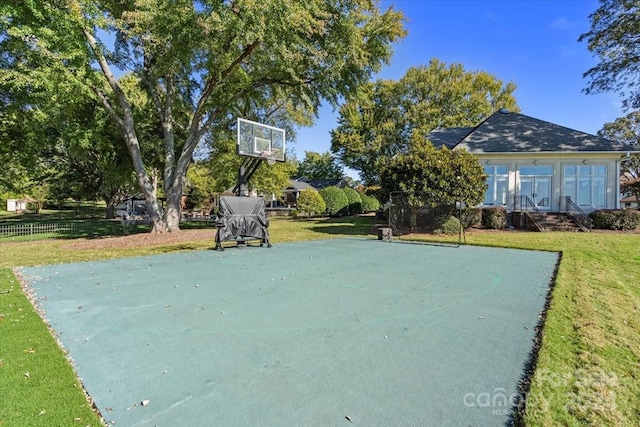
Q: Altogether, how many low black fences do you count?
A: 1